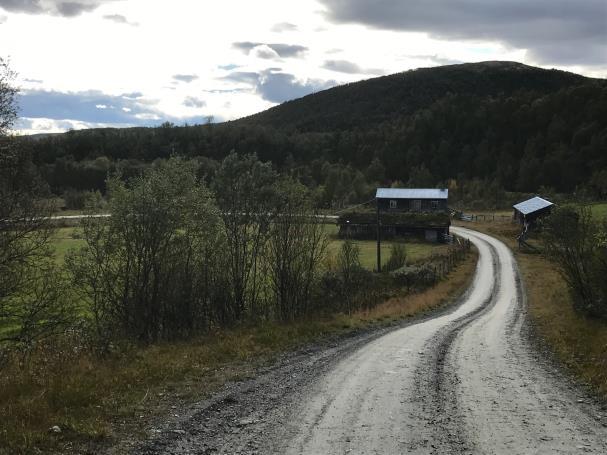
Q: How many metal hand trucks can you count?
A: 0